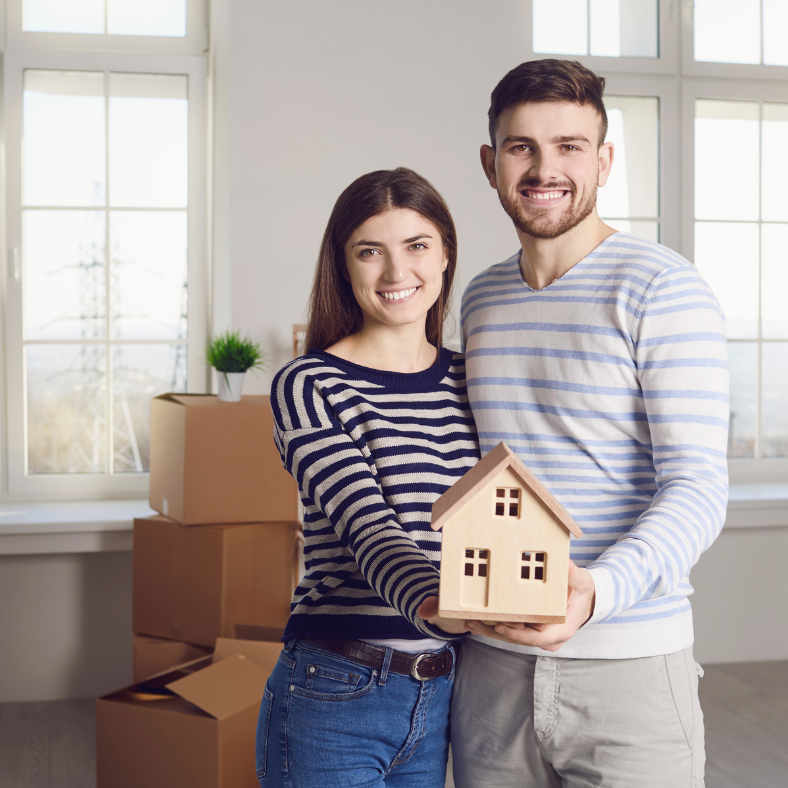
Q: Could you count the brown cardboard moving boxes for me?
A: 4